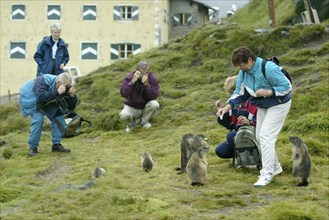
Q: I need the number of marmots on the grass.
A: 6